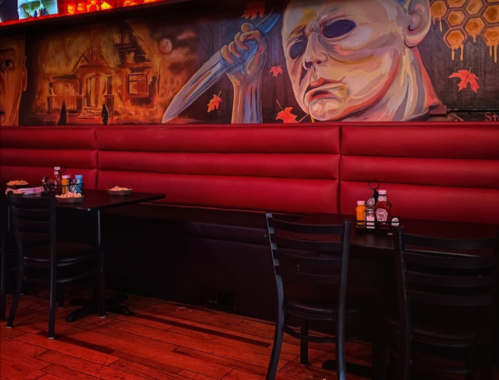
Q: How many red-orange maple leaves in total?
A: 5